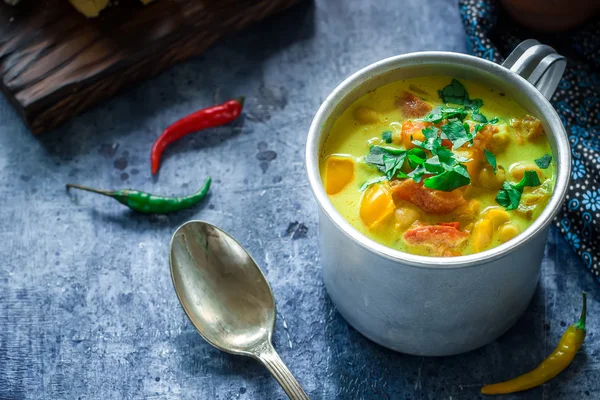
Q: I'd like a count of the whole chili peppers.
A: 3